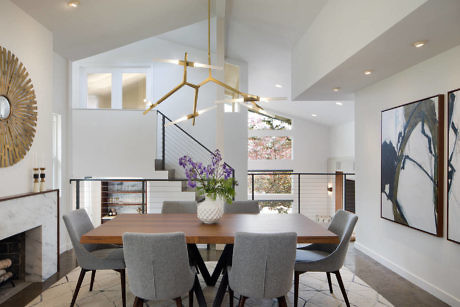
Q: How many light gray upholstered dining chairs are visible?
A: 6